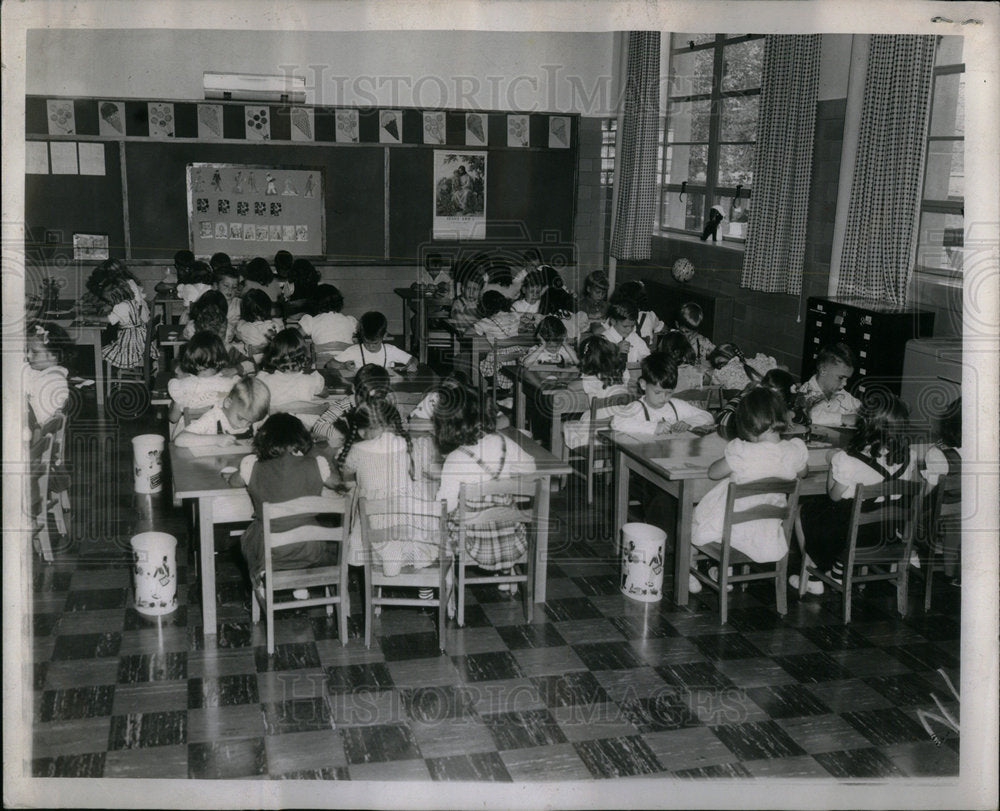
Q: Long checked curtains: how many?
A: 3